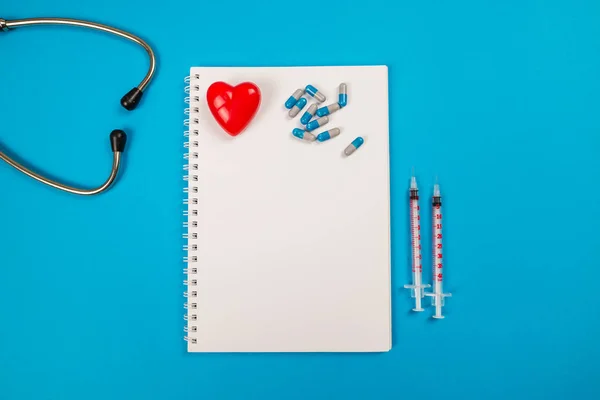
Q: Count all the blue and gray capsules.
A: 10